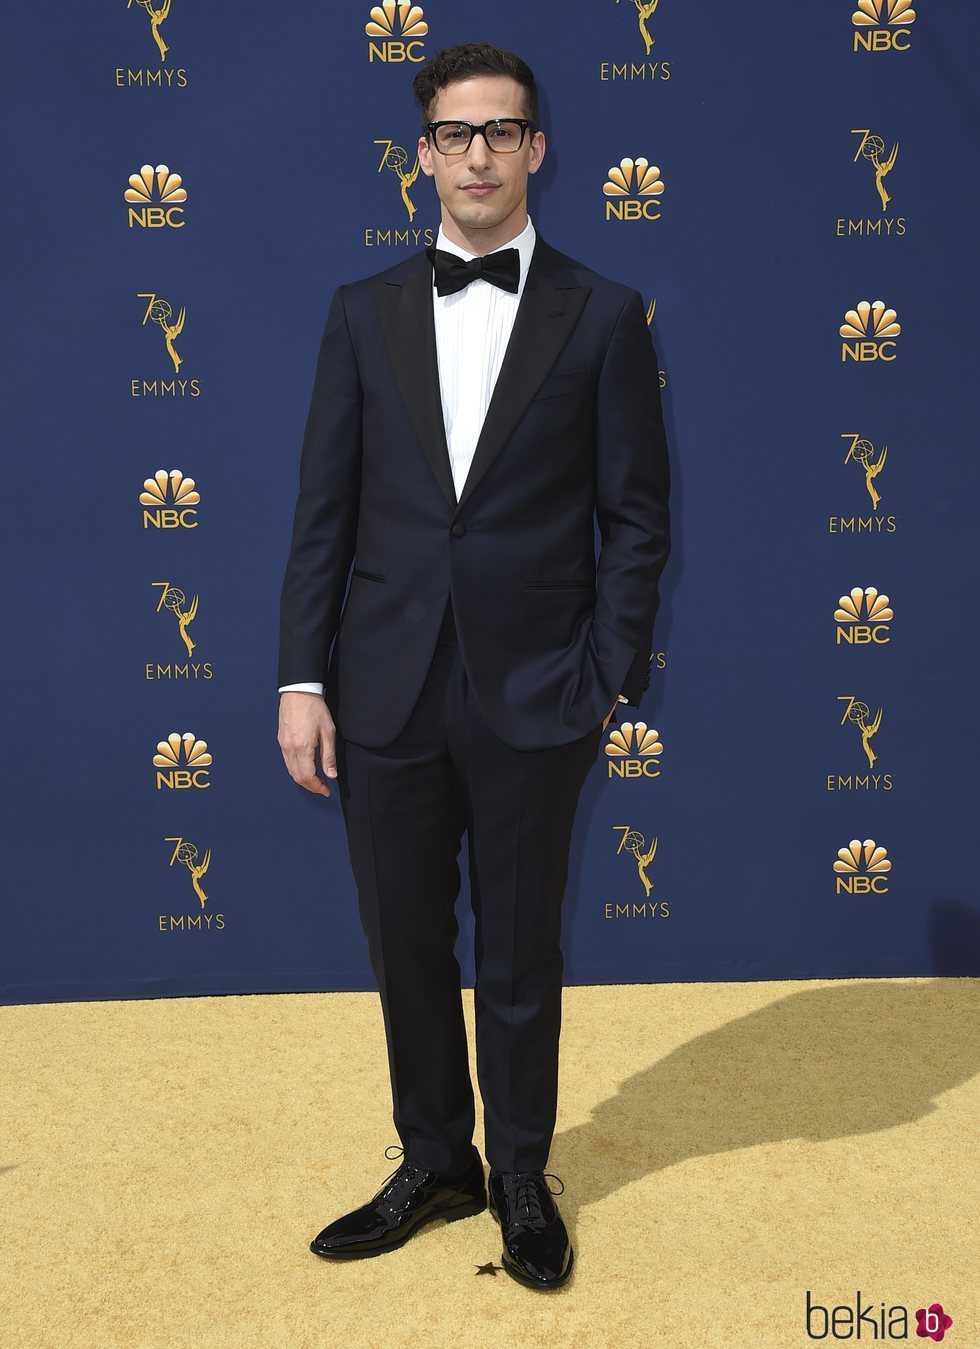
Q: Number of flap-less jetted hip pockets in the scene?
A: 2